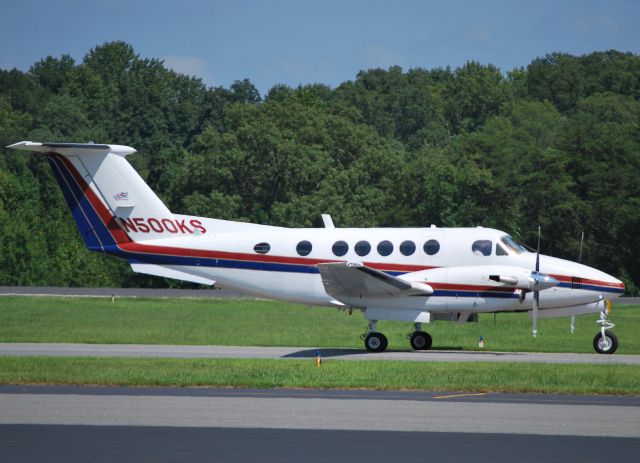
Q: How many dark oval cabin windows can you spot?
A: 7